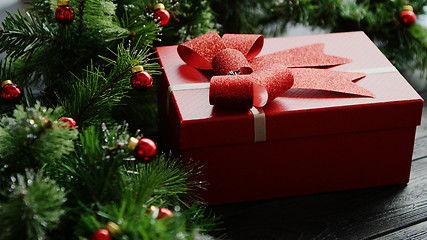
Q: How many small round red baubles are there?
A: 9